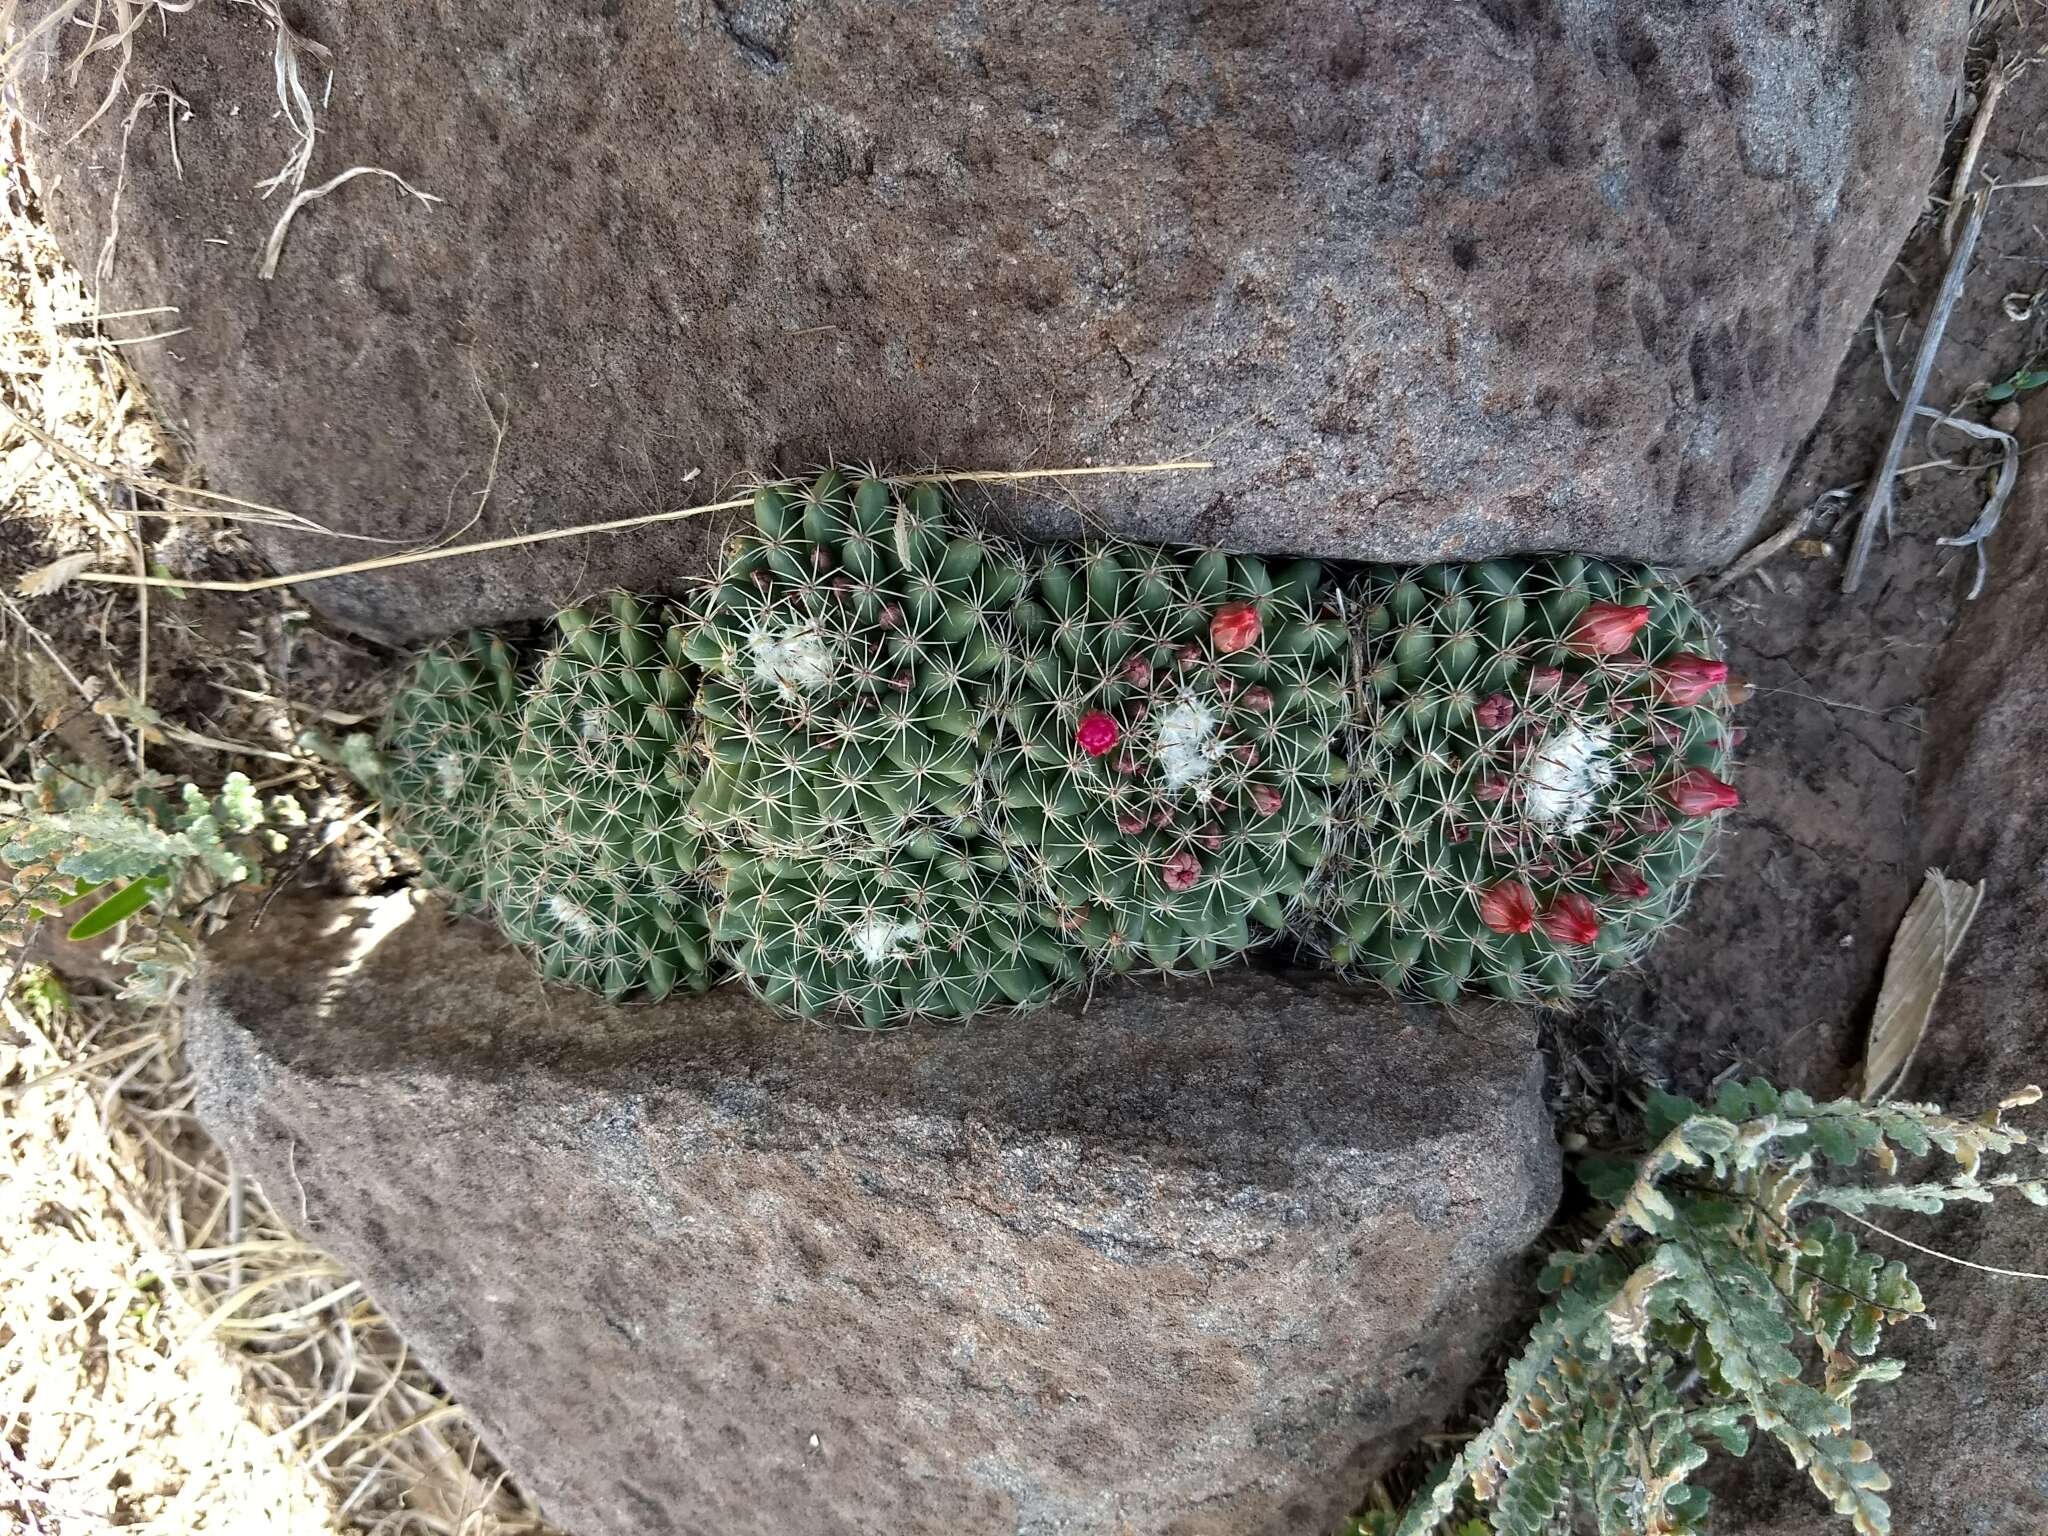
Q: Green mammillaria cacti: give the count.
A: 7